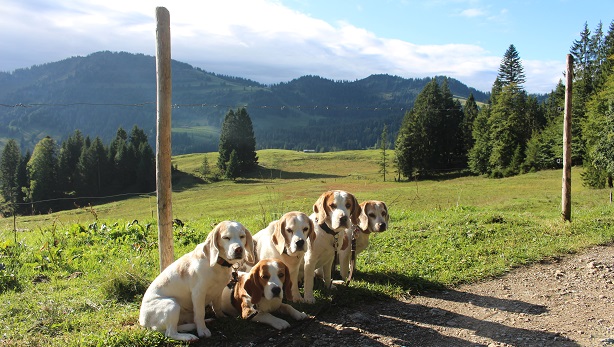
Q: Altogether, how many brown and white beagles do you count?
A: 5